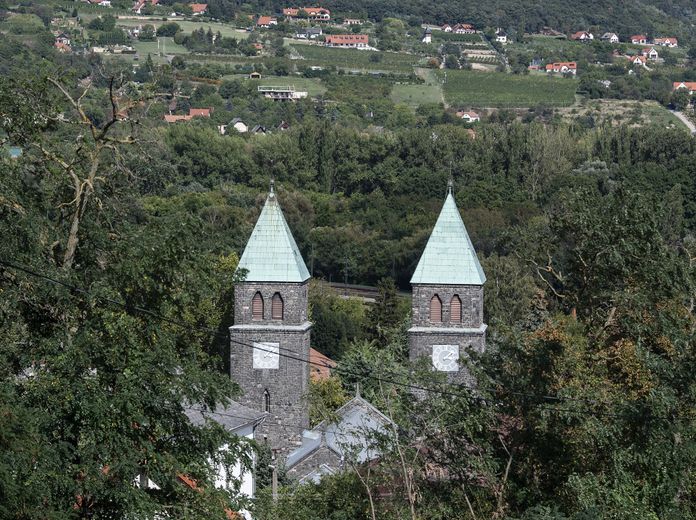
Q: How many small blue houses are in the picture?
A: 0